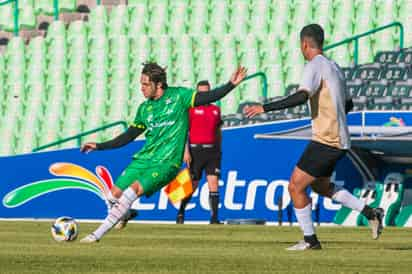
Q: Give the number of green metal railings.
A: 4